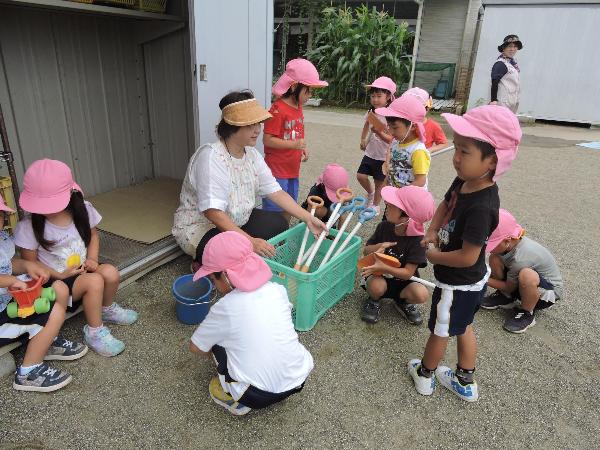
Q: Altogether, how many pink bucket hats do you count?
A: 11